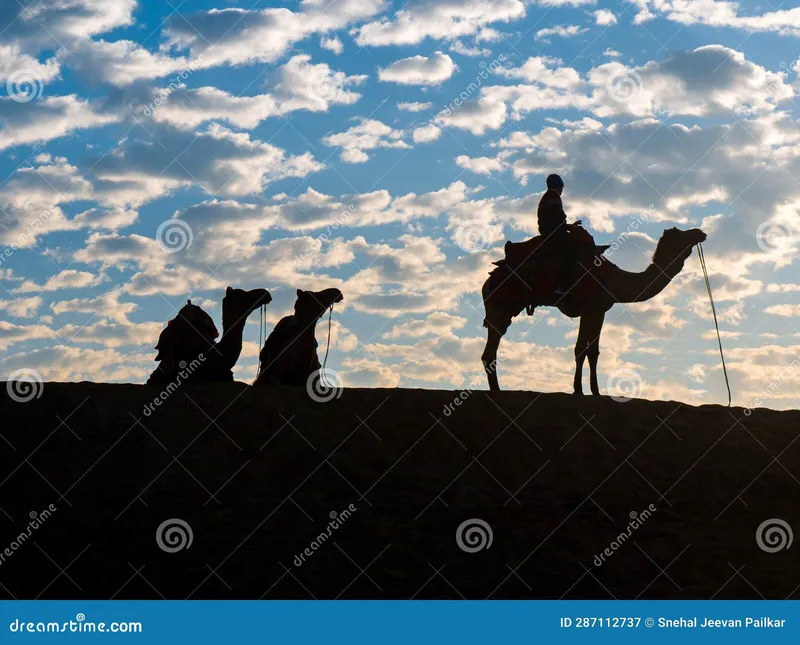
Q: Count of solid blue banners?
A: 1